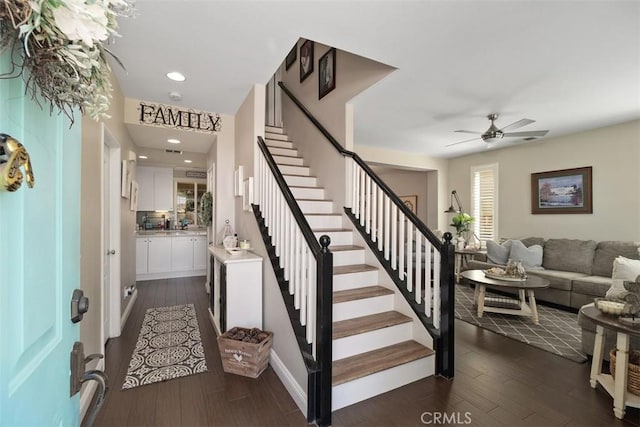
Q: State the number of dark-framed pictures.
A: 4